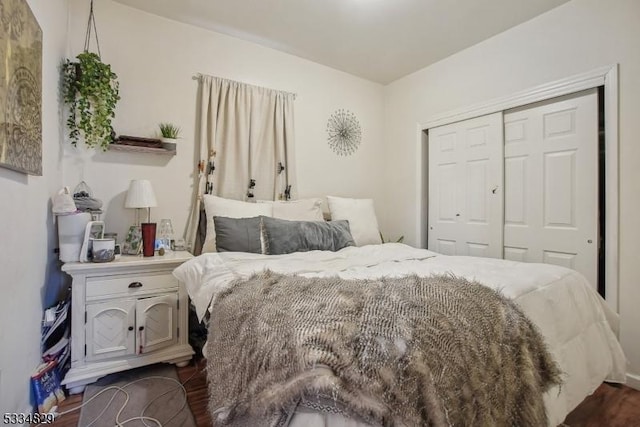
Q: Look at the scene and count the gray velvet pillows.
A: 2